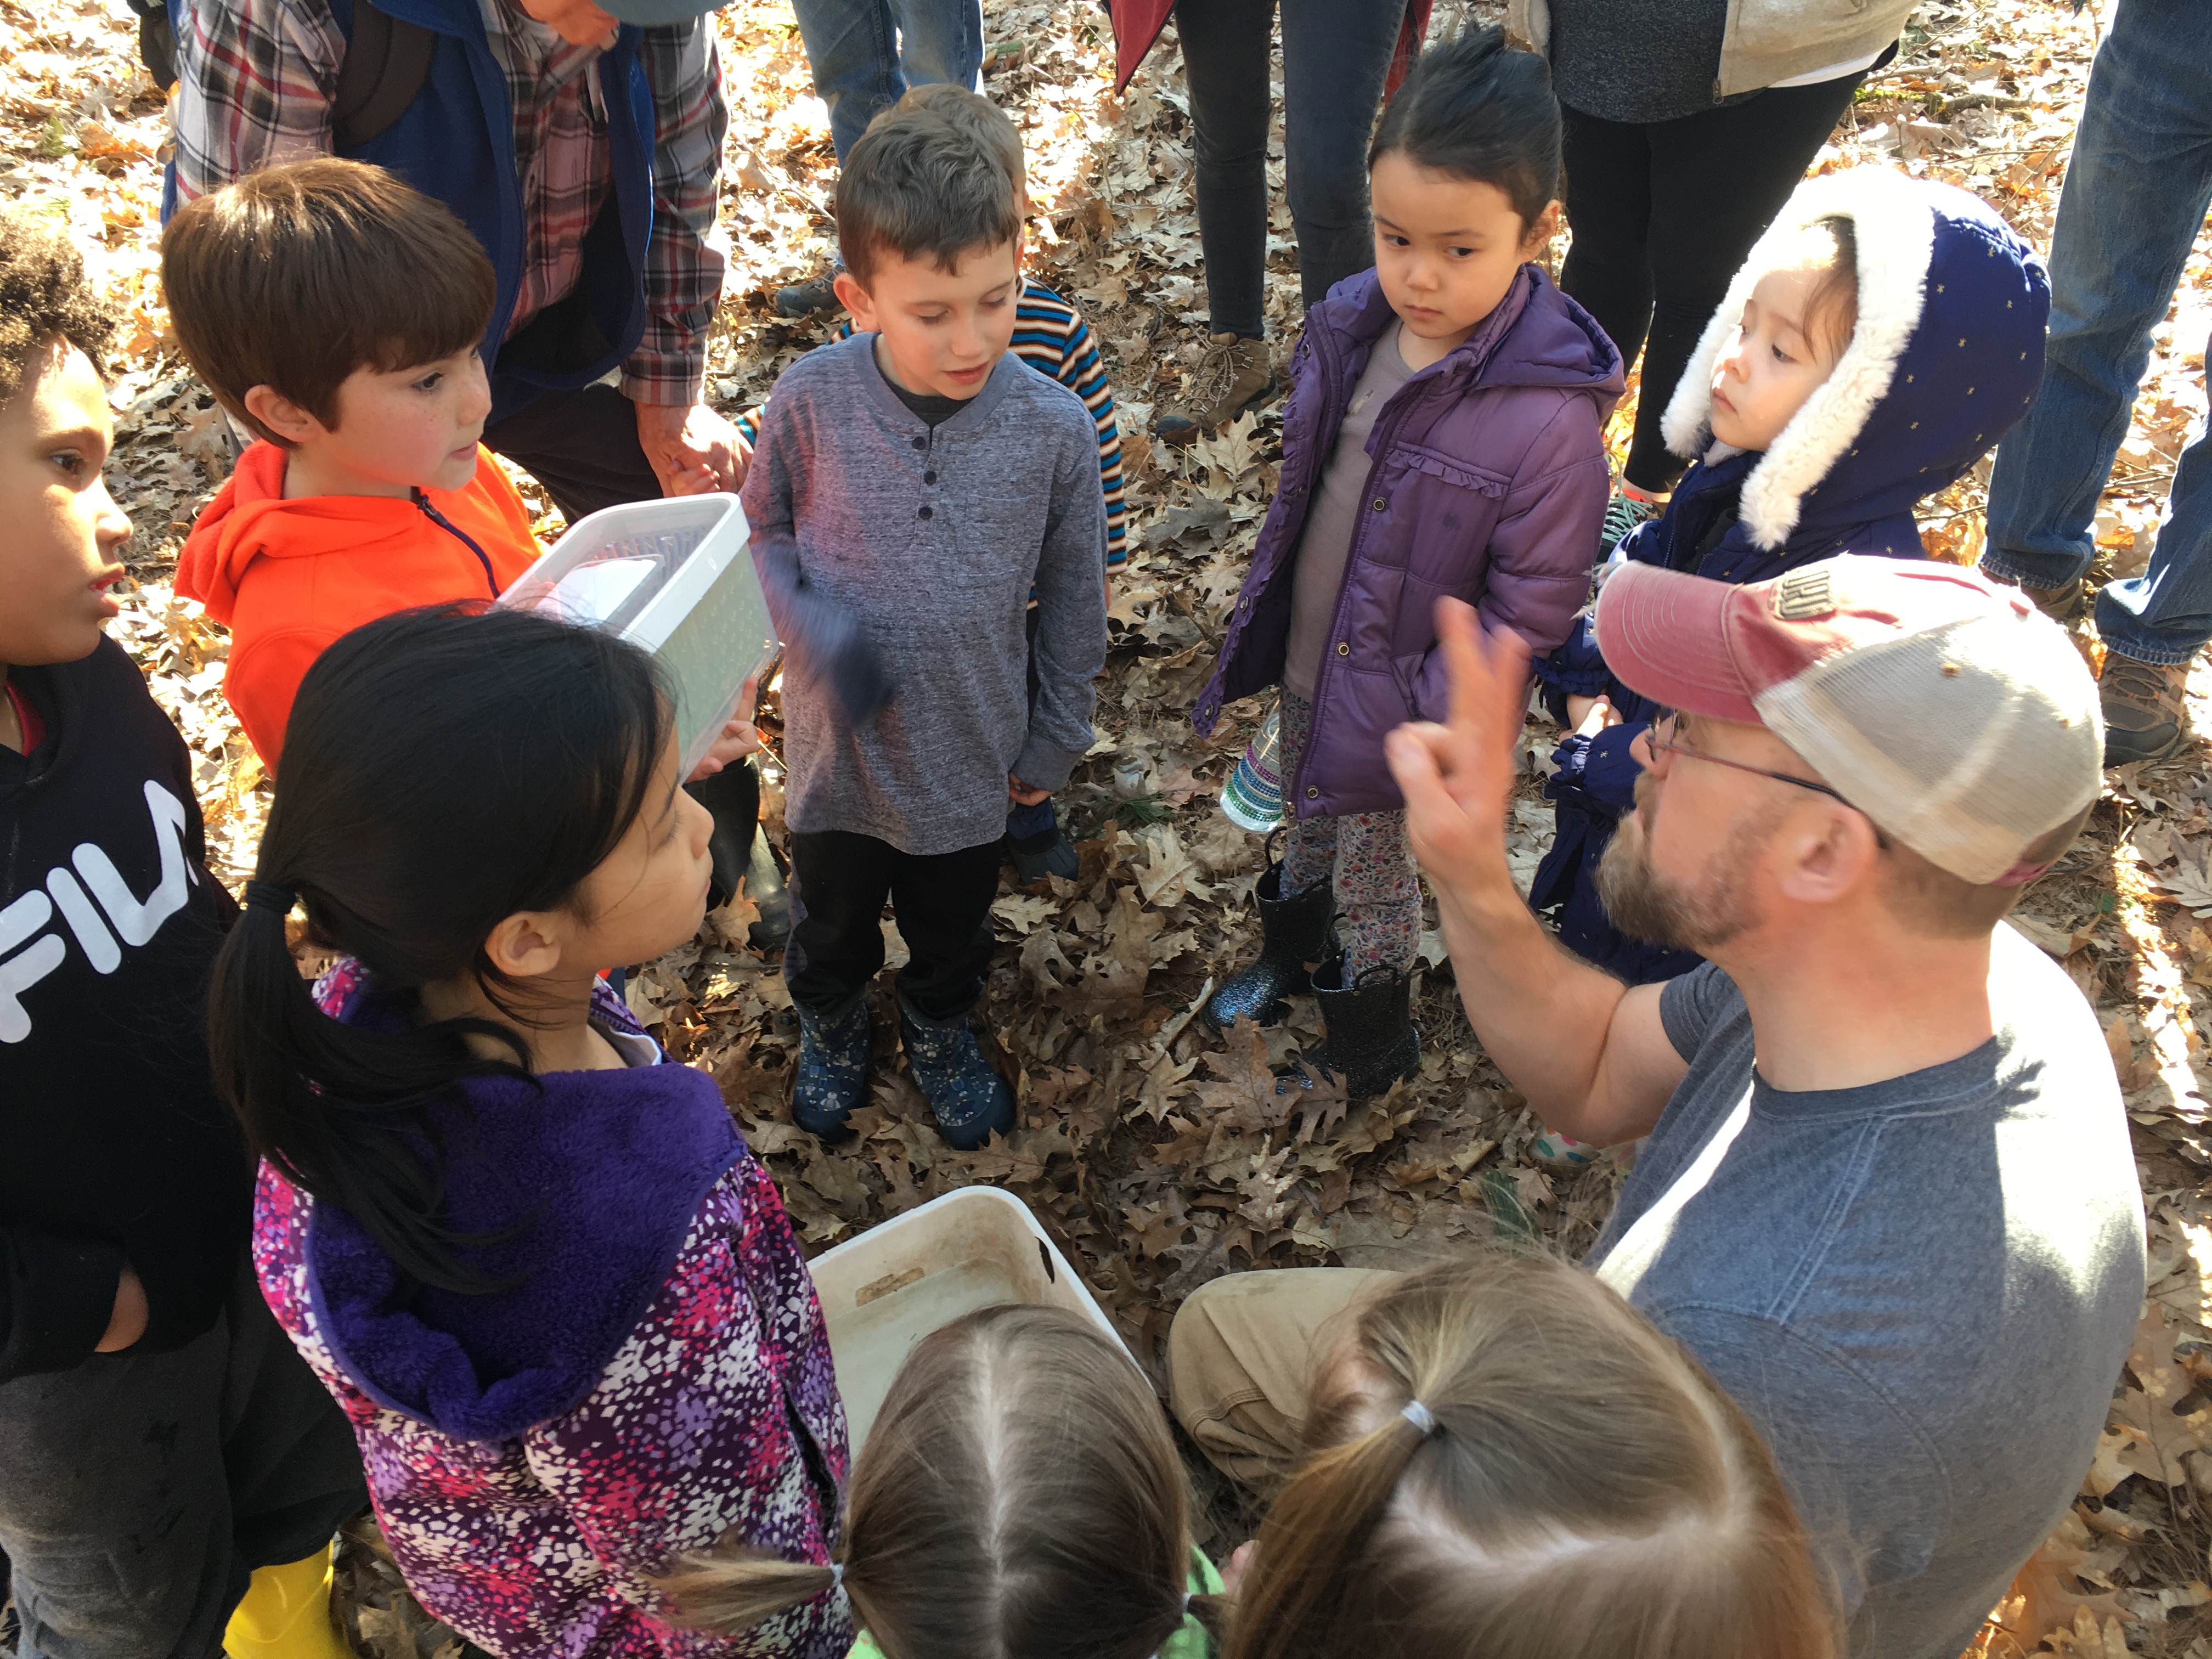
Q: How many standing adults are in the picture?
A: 5